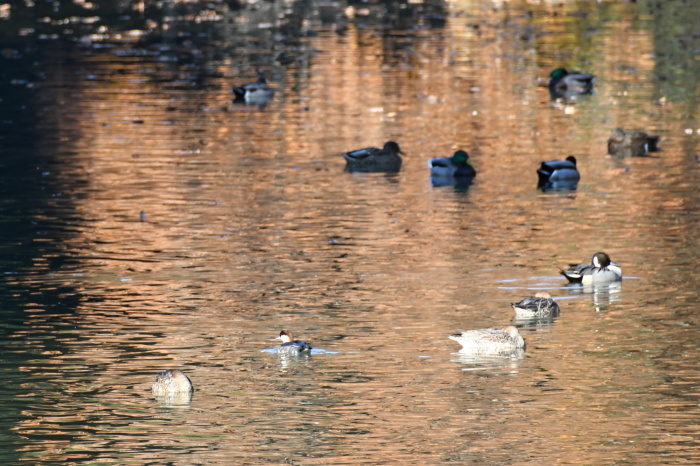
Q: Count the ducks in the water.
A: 11